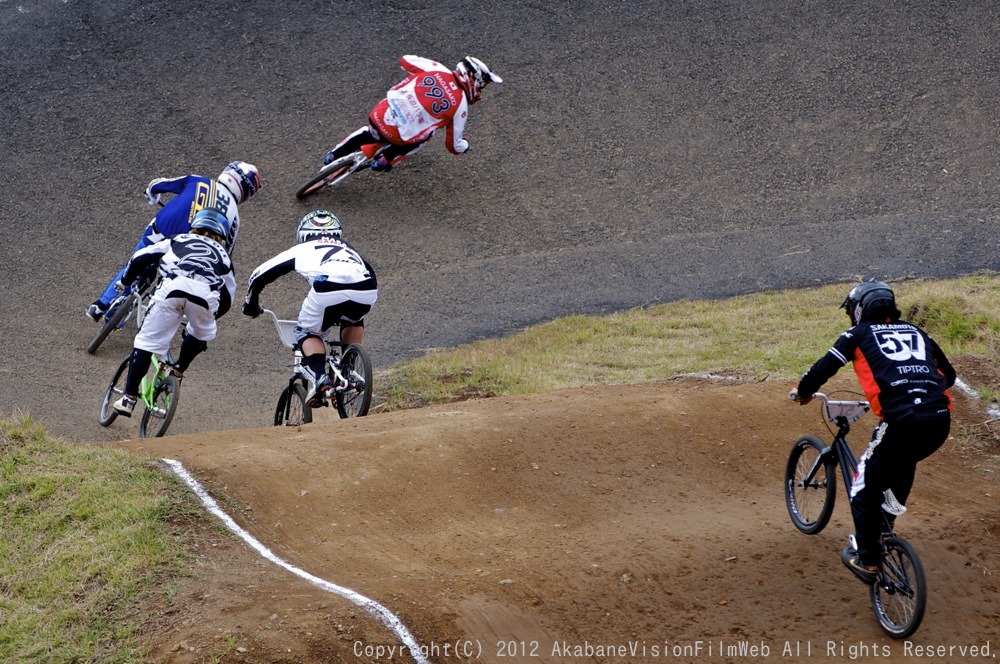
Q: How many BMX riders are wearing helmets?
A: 5